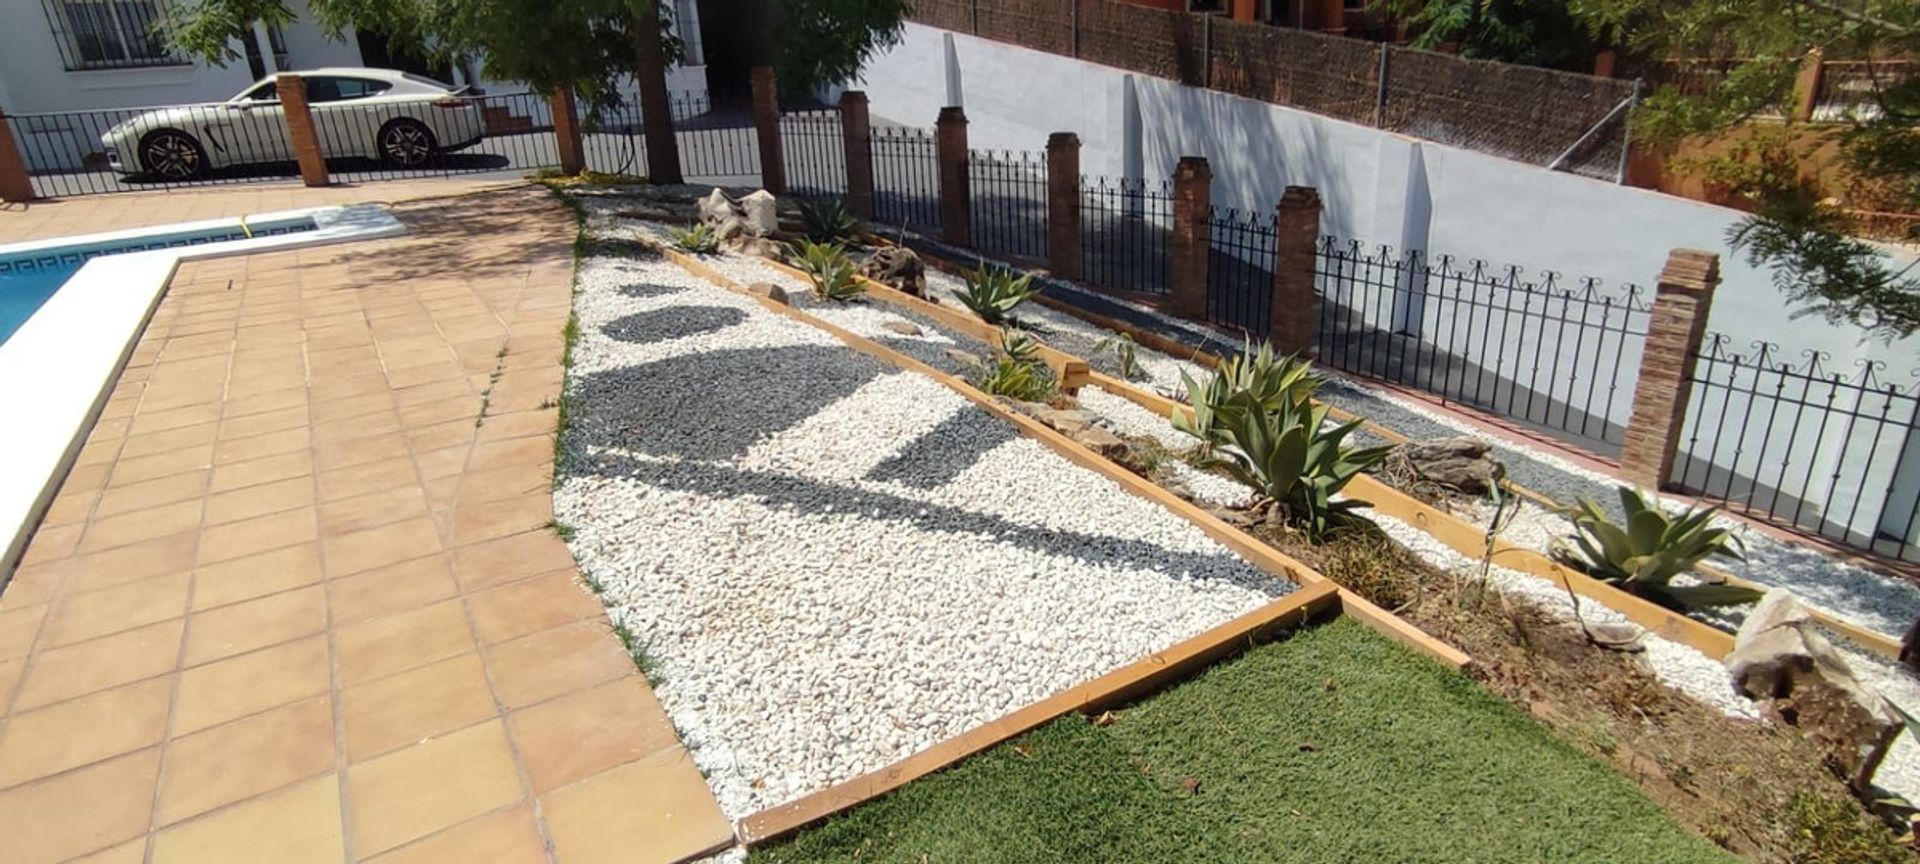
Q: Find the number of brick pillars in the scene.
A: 10